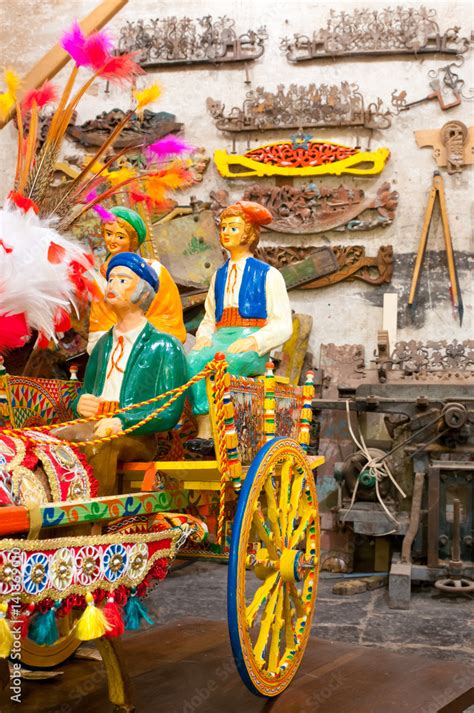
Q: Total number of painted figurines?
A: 3